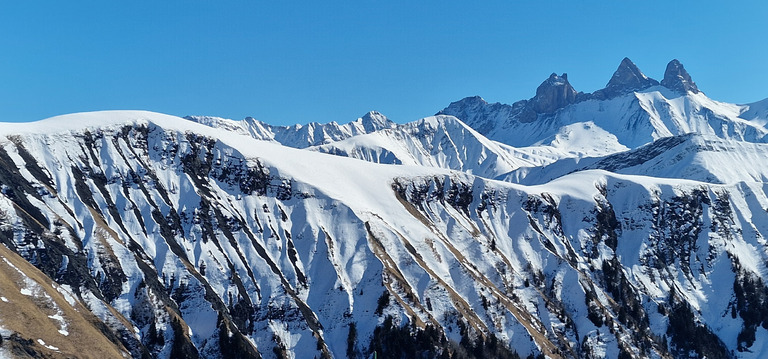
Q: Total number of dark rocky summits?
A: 3